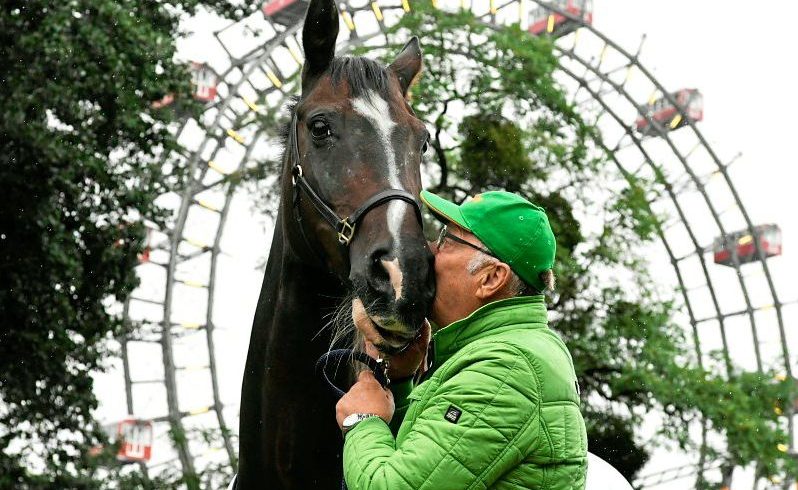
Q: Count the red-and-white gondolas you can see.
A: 7